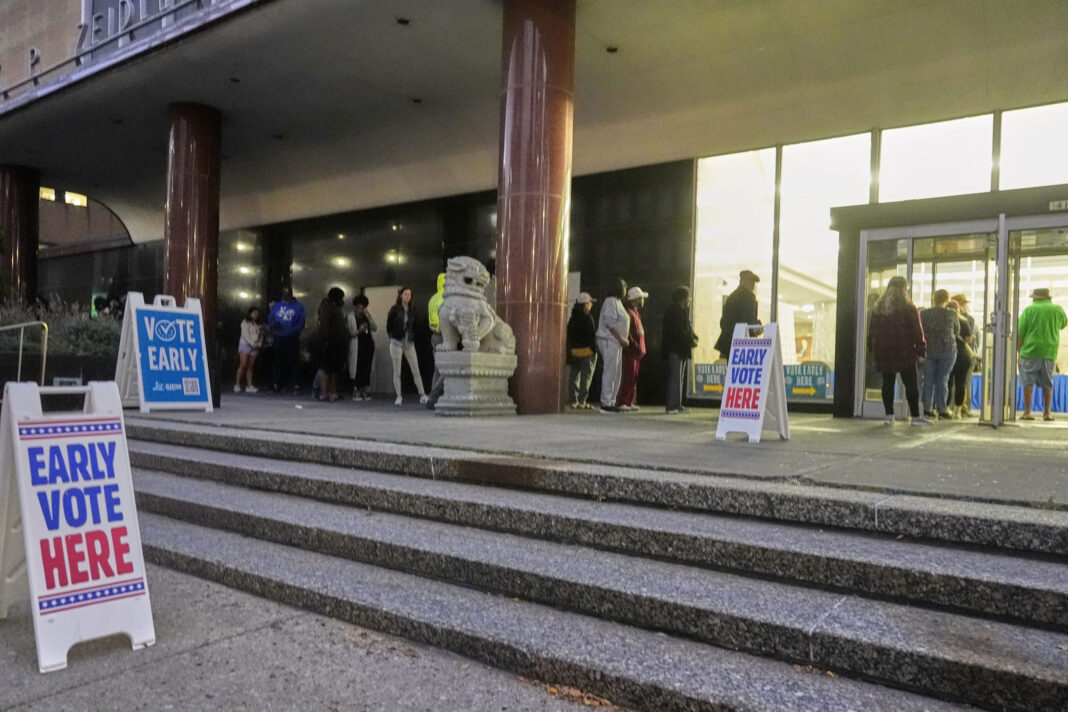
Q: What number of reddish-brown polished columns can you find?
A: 3